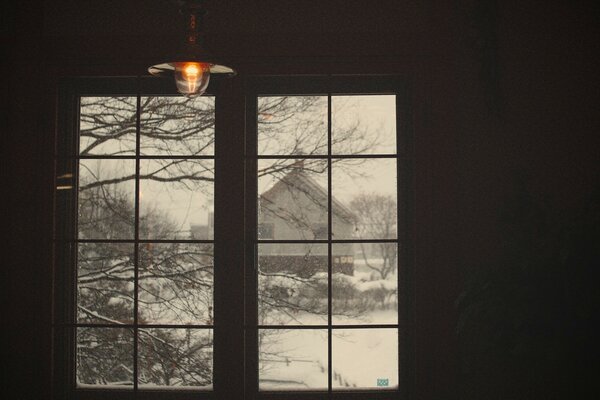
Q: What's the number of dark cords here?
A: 1